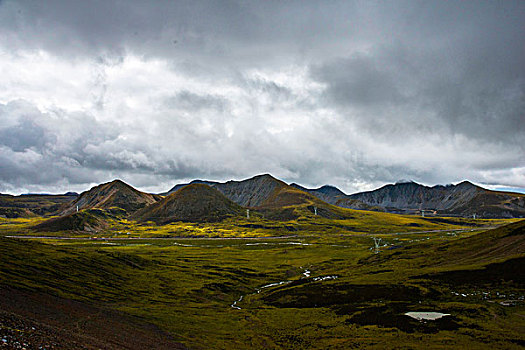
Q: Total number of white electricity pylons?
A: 6